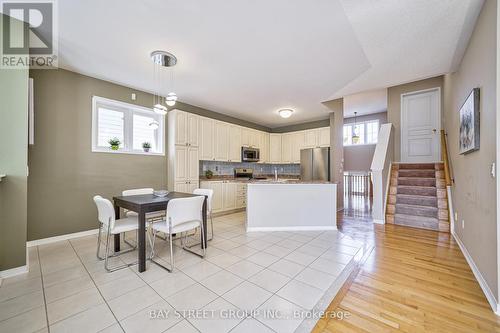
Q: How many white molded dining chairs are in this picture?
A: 4